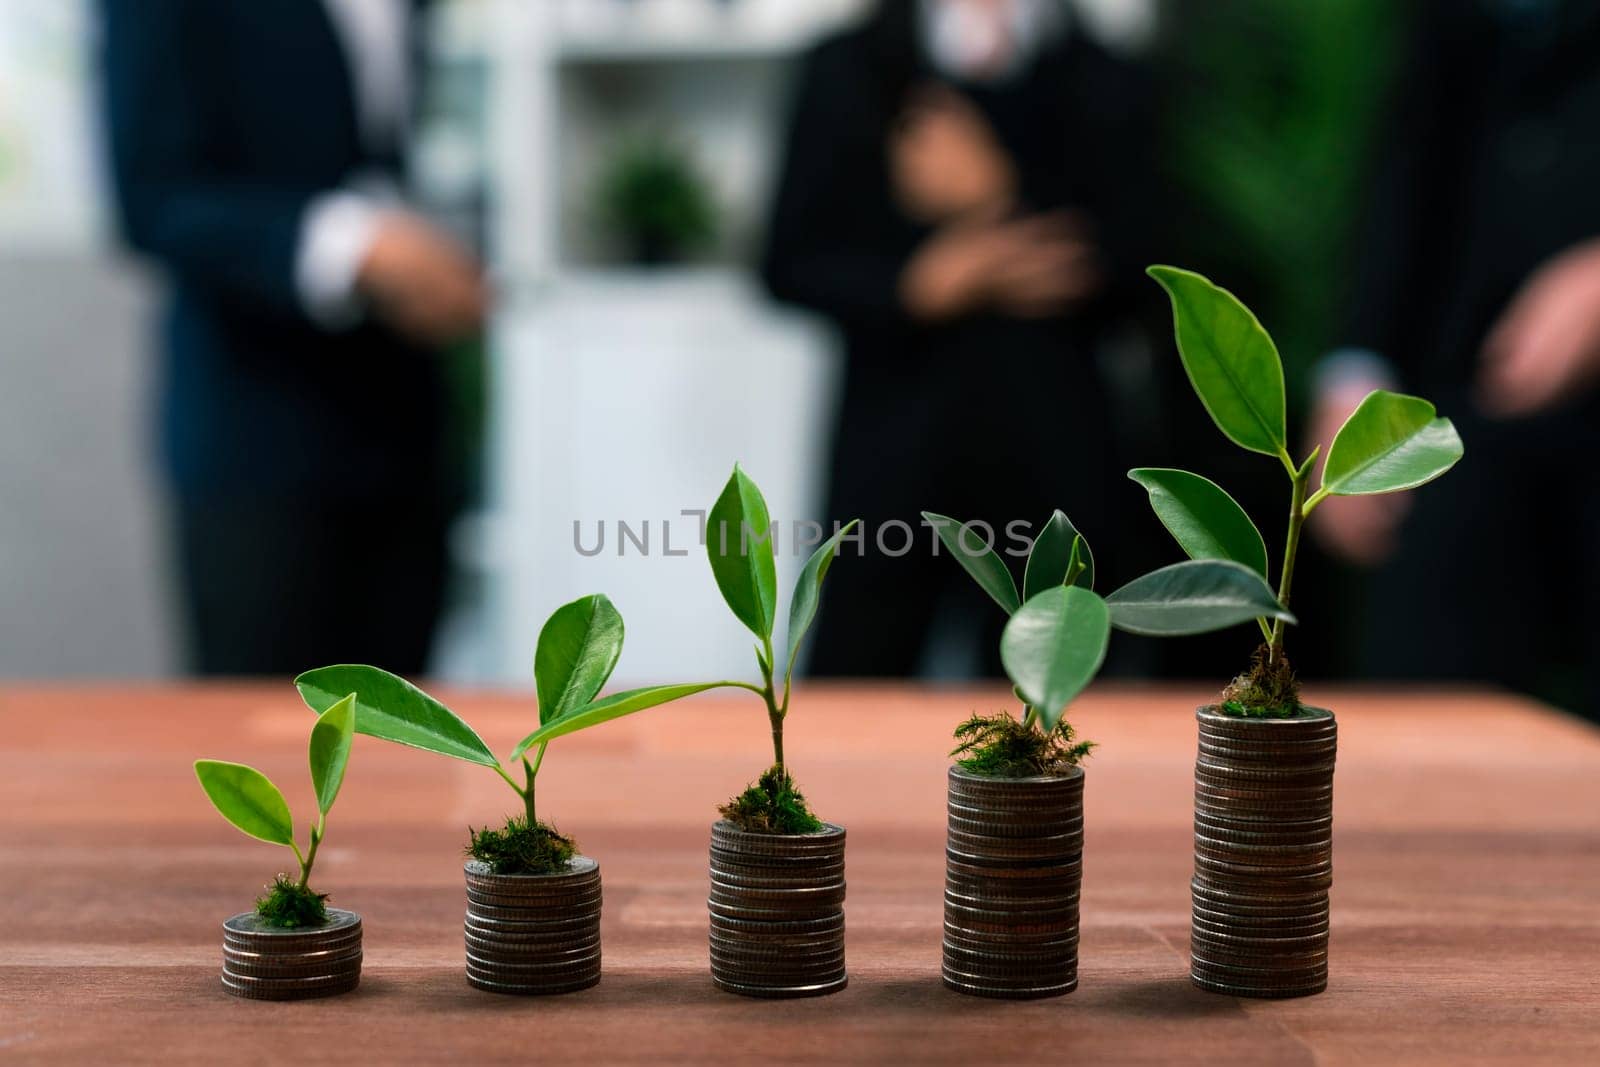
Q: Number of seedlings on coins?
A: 5